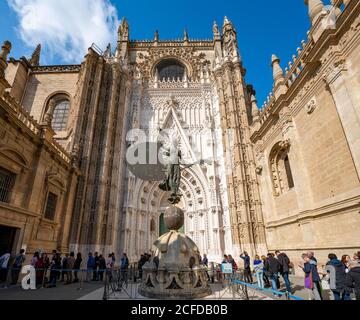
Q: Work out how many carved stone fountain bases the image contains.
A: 1